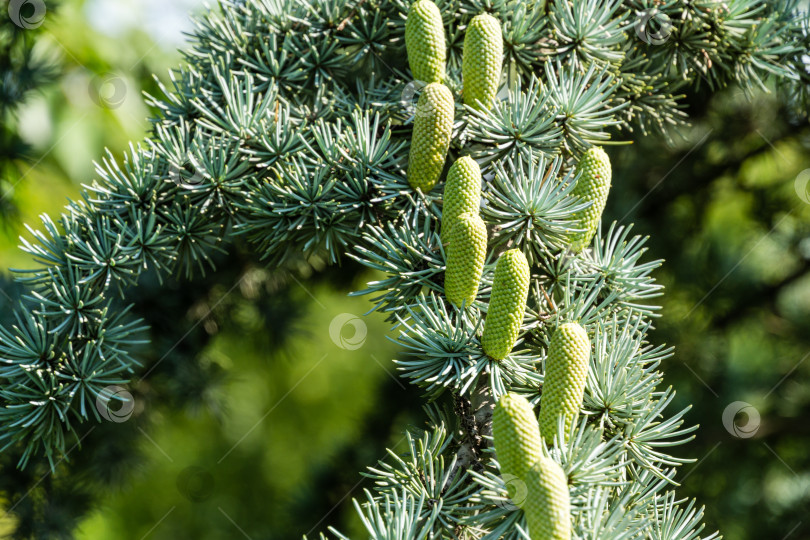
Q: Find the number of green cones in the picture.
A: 10